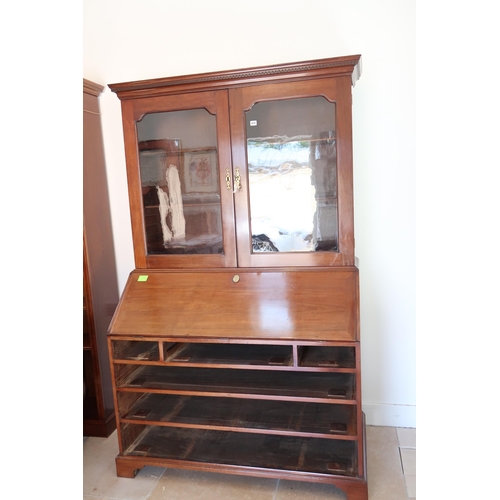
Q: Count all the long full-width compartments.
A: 3